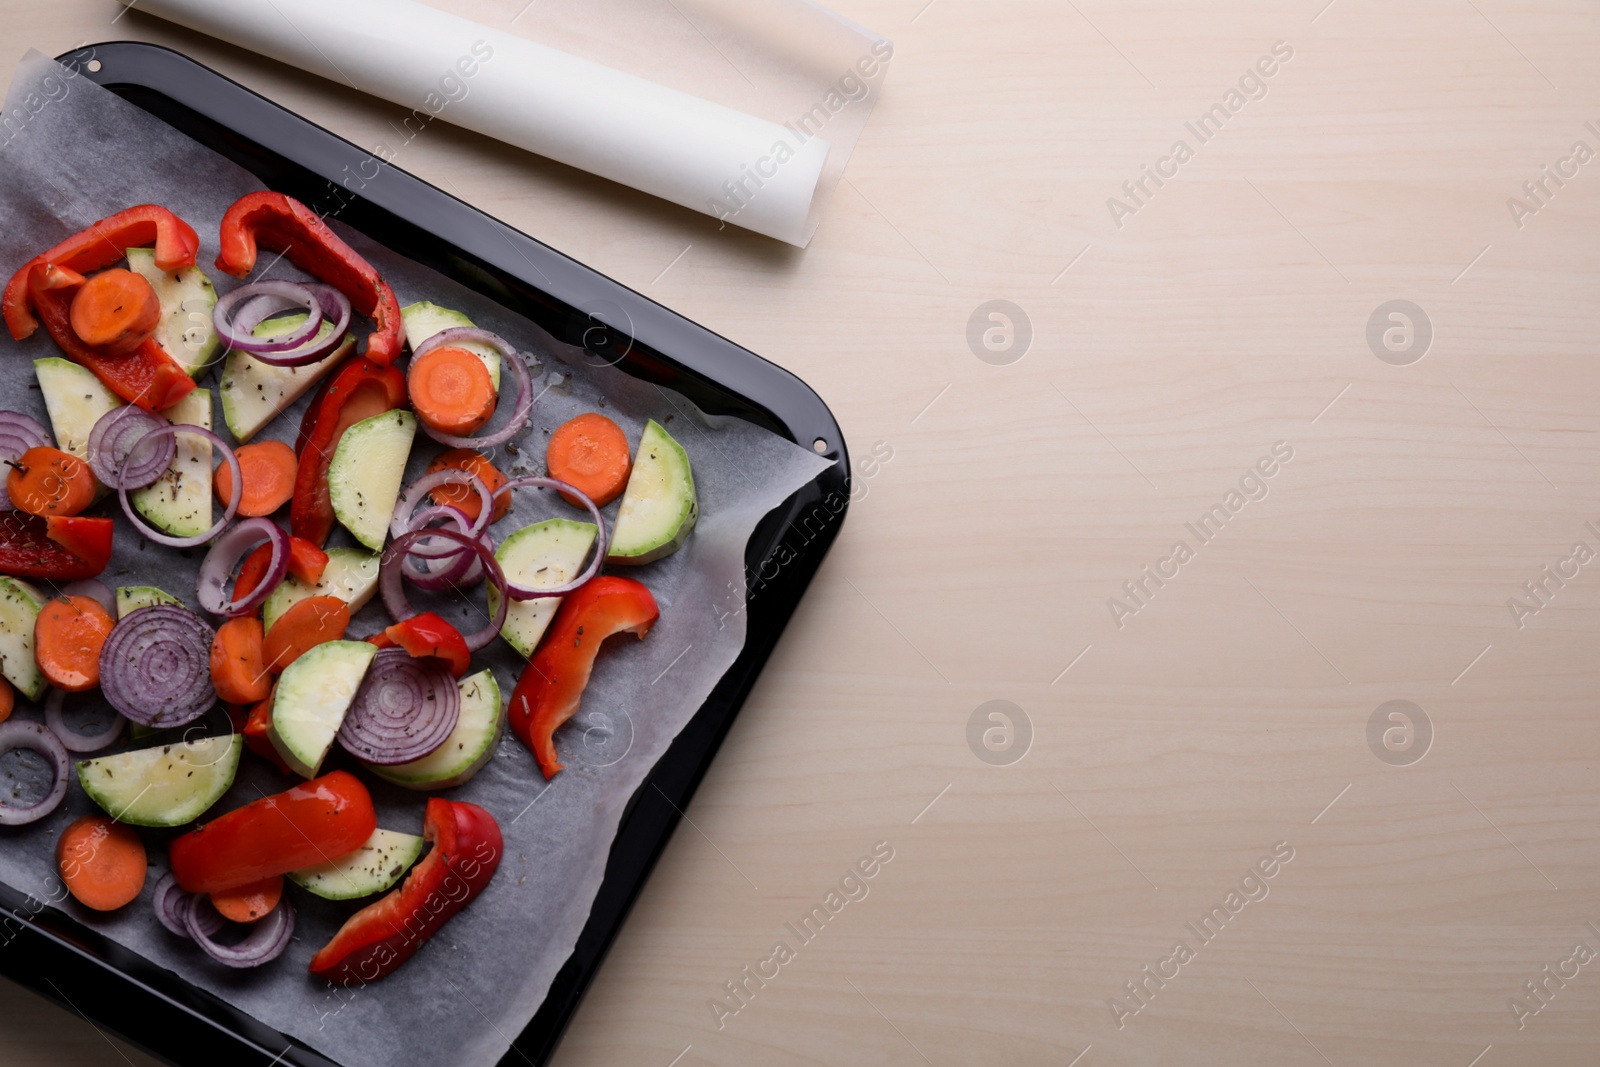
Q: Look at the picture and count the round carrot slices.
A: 12